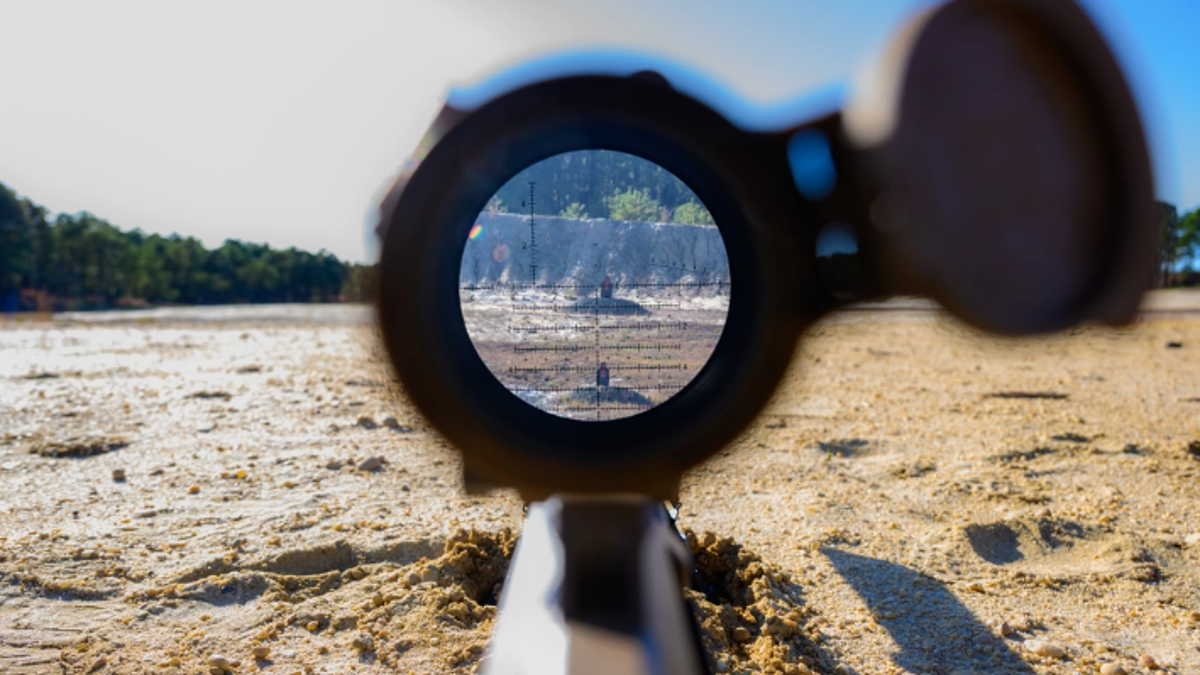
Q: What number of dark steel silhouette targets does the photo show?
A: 2